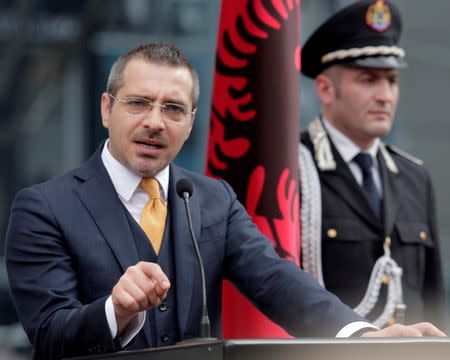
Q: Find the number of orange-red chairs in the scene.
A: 0